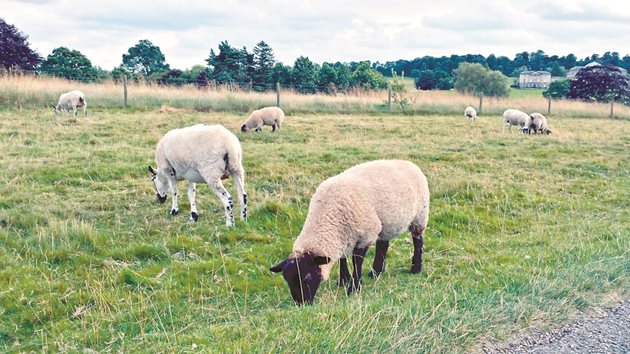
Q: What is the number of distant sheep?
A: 5